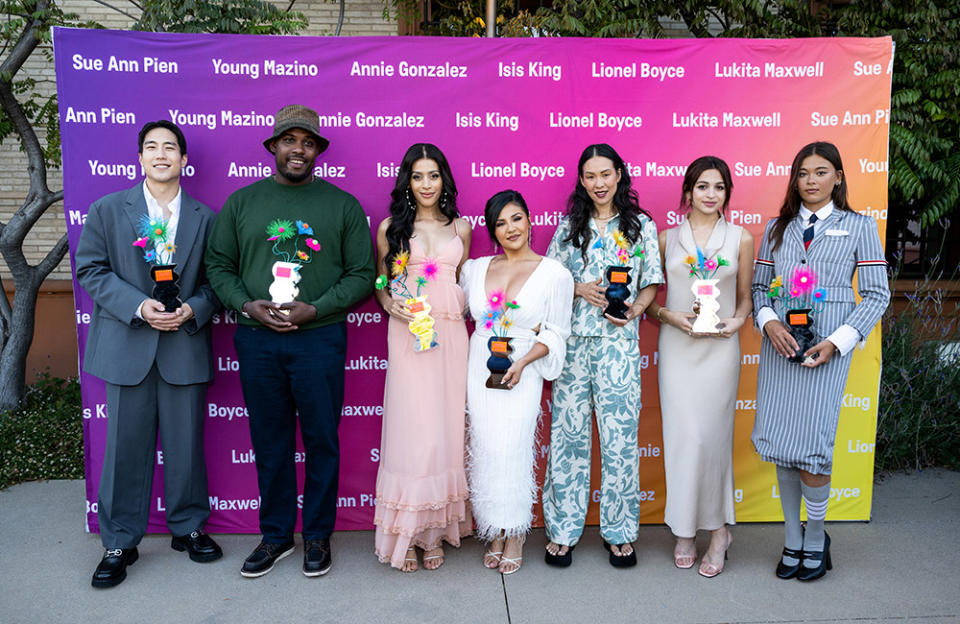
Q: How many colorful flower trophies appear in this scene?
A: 7